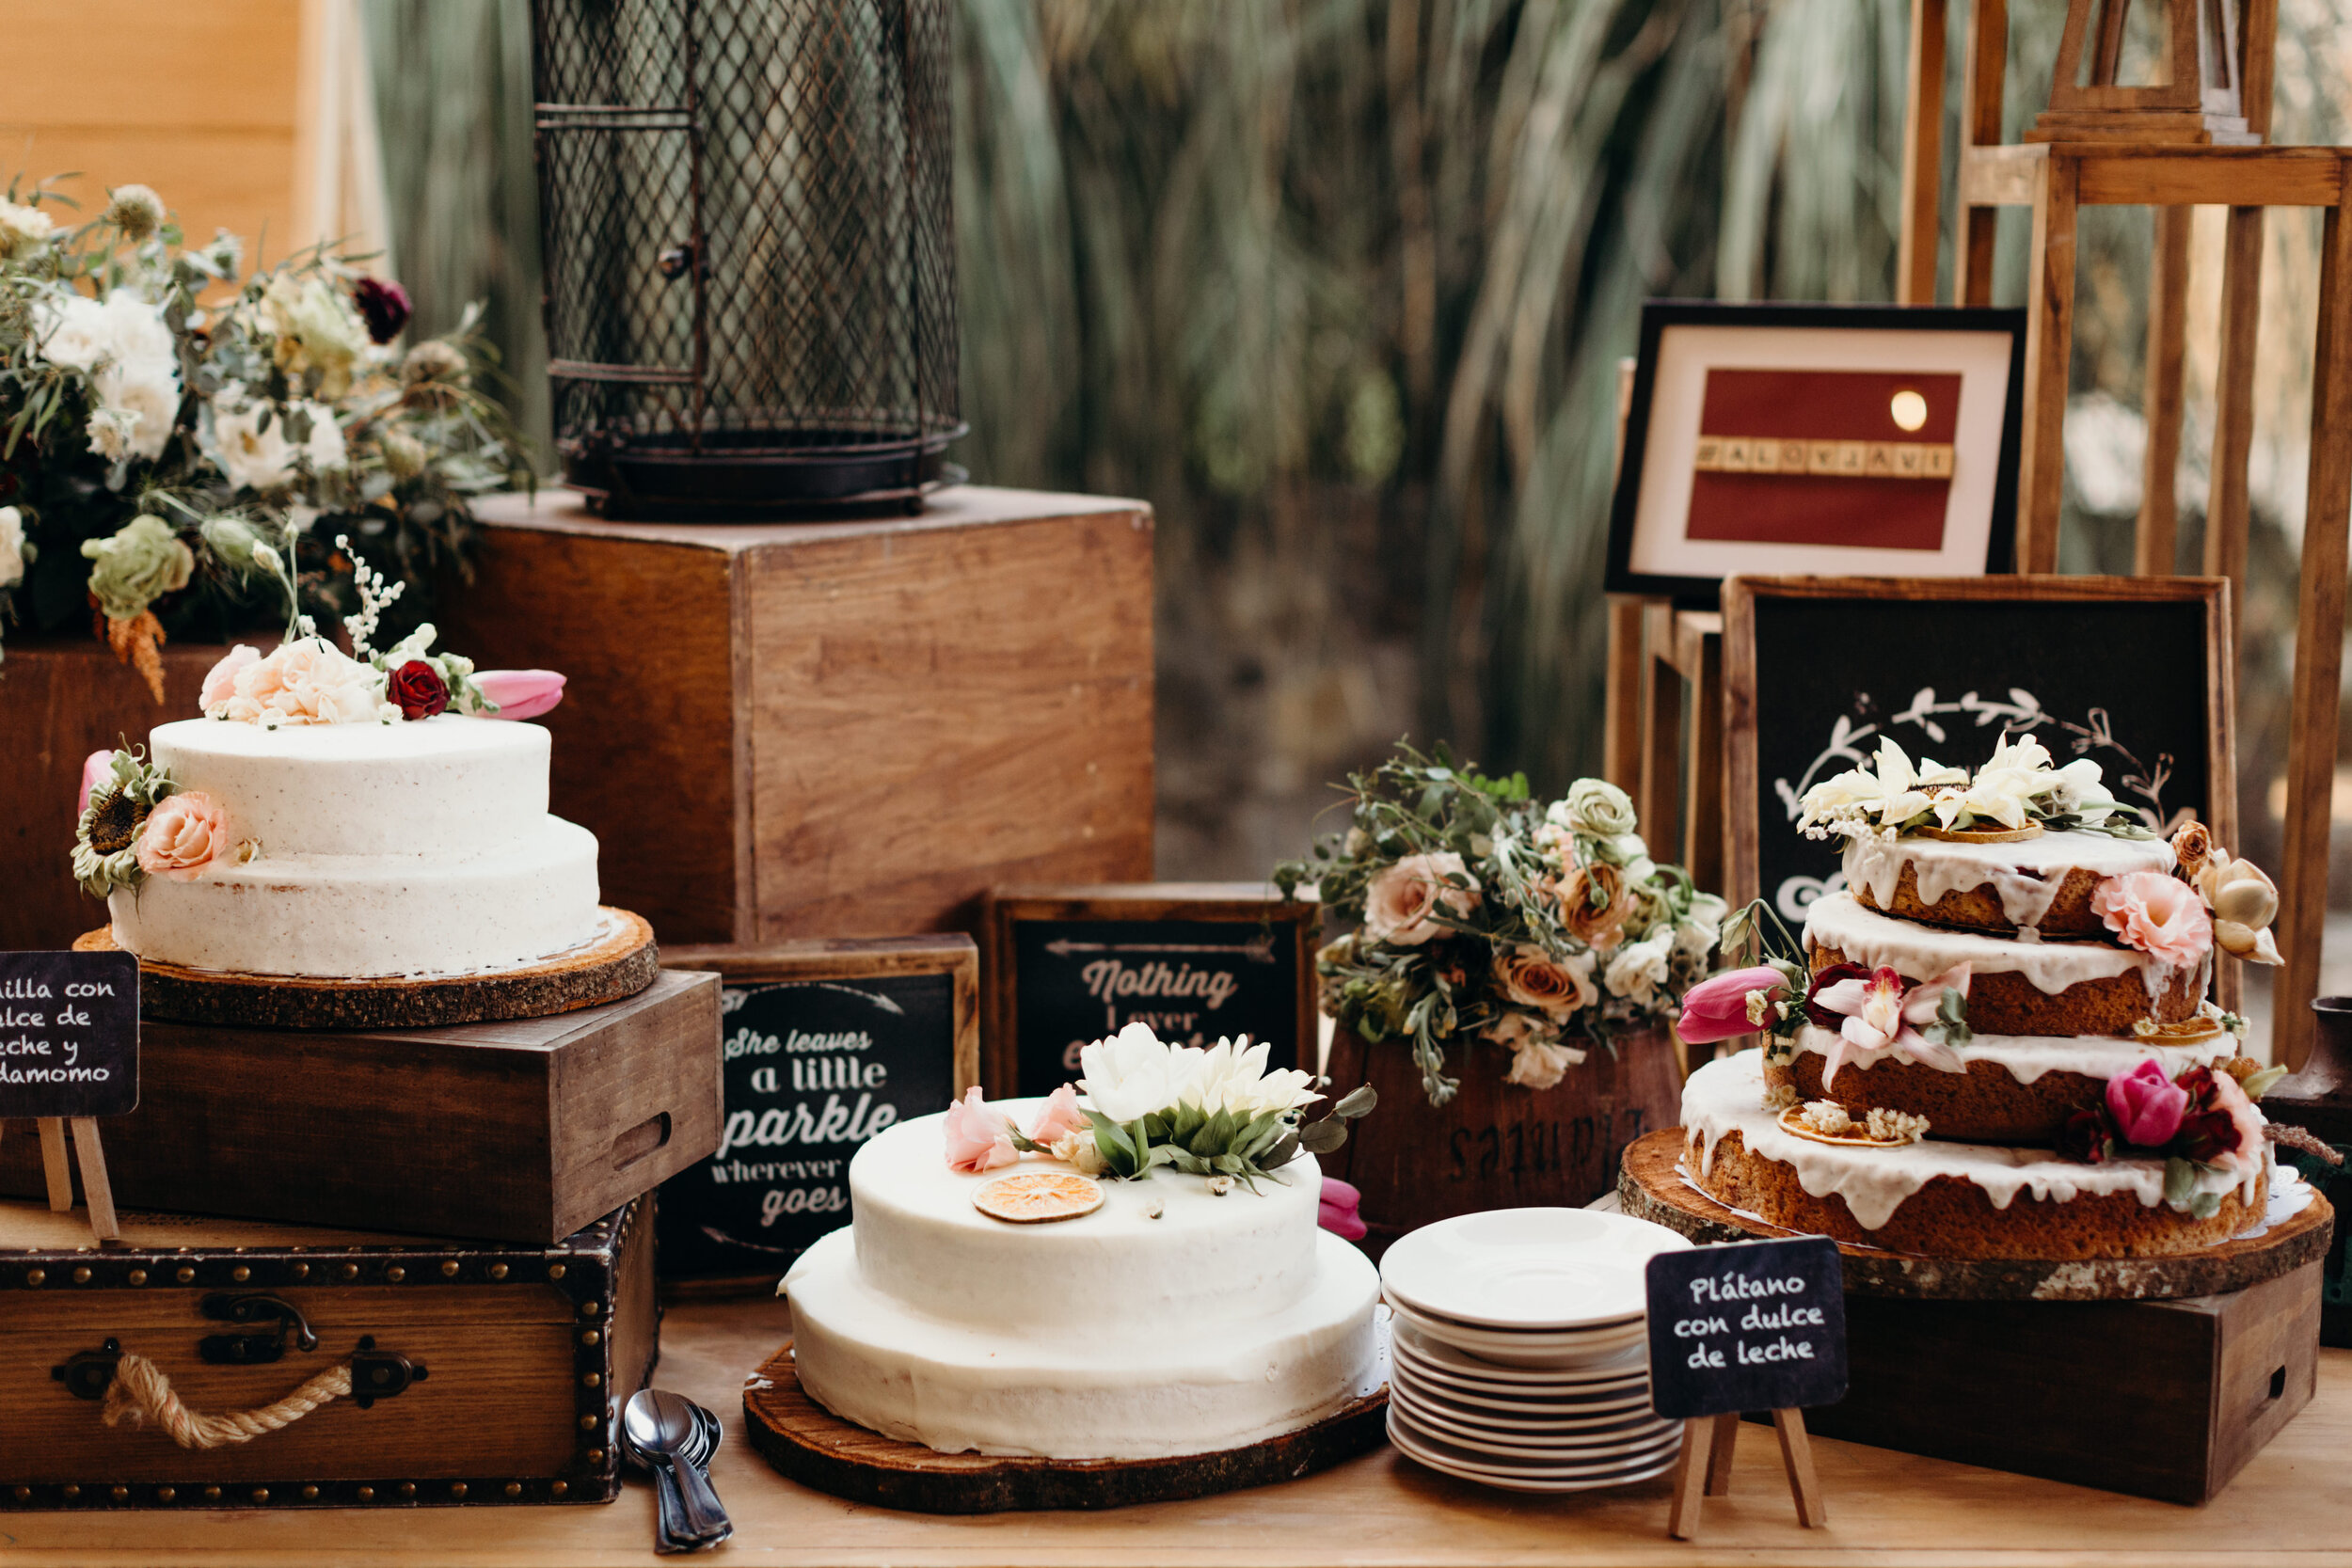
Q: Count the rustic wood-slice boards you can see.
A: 3